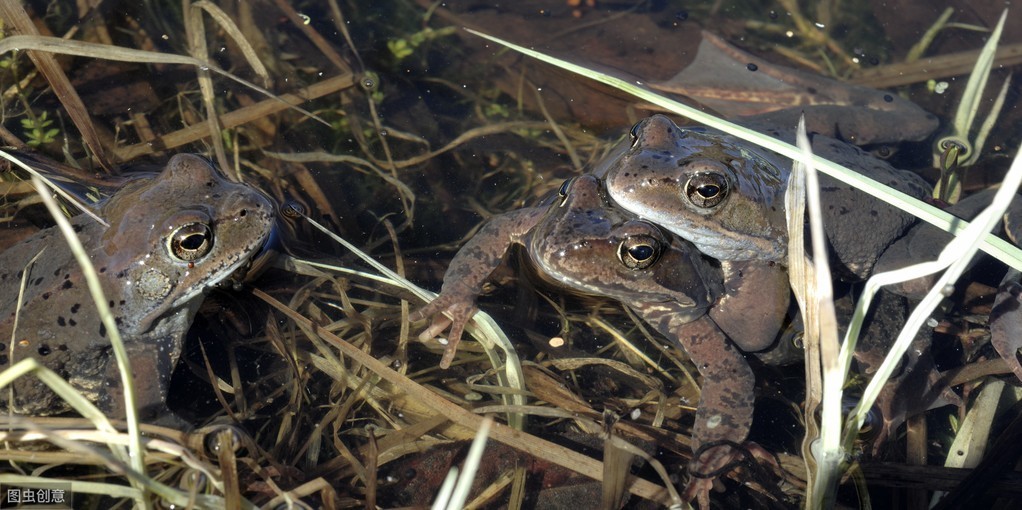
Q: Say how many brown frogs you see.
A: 3